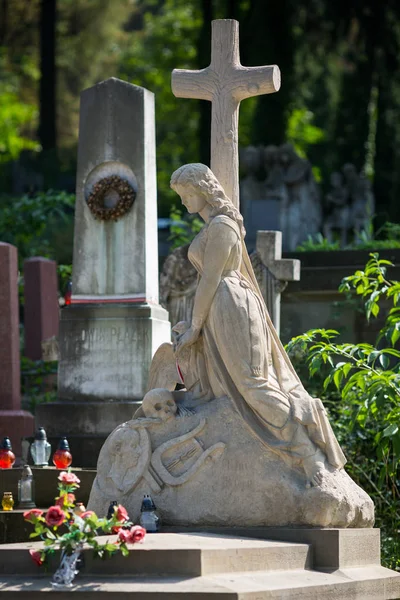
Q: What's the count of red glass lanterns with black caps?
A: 2